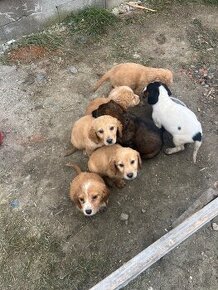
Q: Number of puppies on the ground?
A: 7